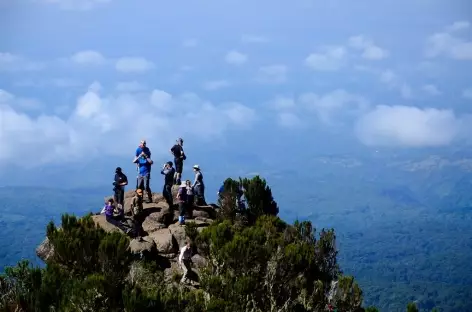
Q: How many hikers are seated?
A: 1